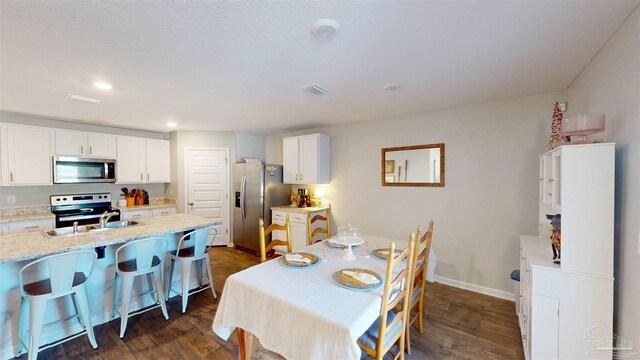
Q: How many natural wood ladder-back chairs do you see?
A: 4